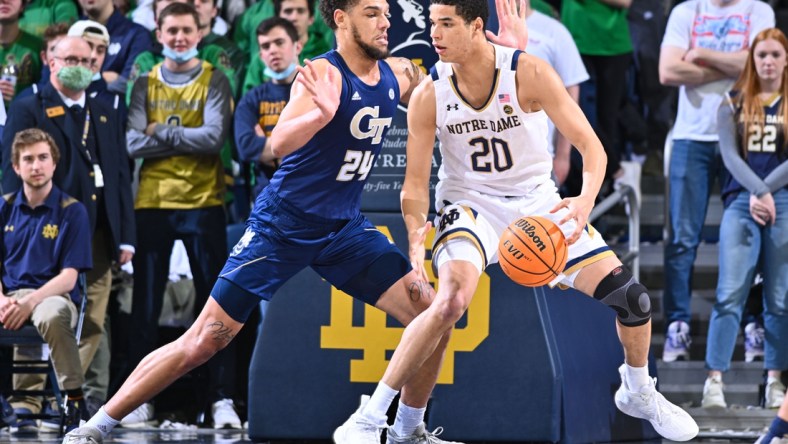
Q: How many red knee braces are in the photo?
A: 0